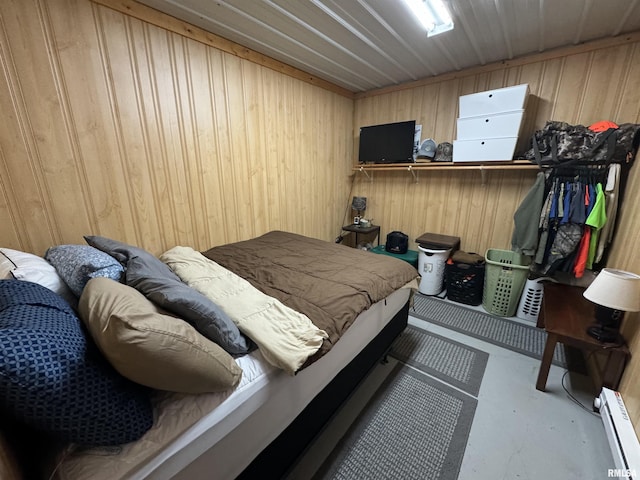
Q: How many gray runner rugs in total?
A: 3